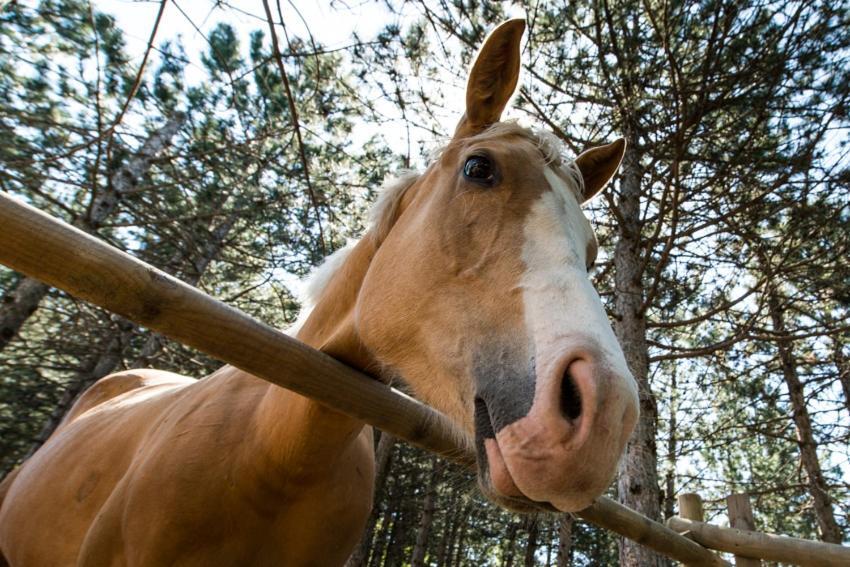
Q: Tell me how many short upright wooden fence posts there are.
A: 2